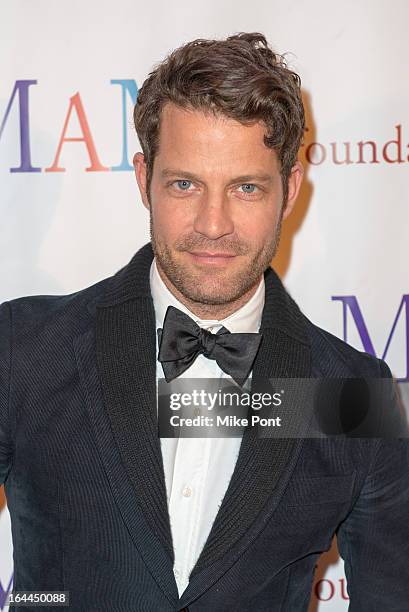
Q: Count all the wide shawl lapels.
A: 2